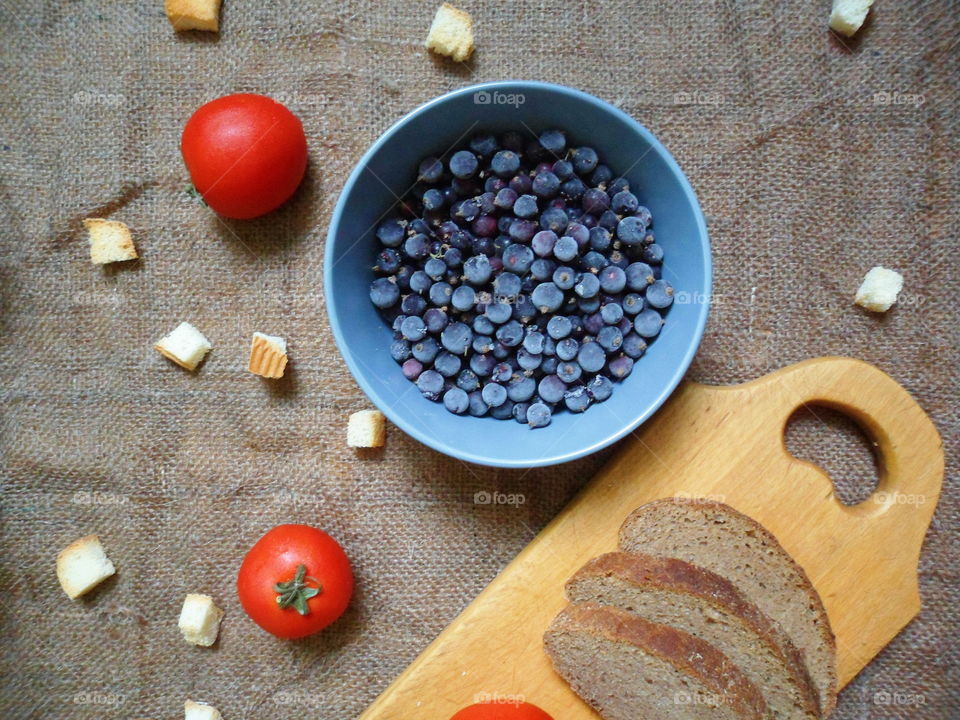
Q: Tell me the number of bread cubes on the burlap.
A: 11